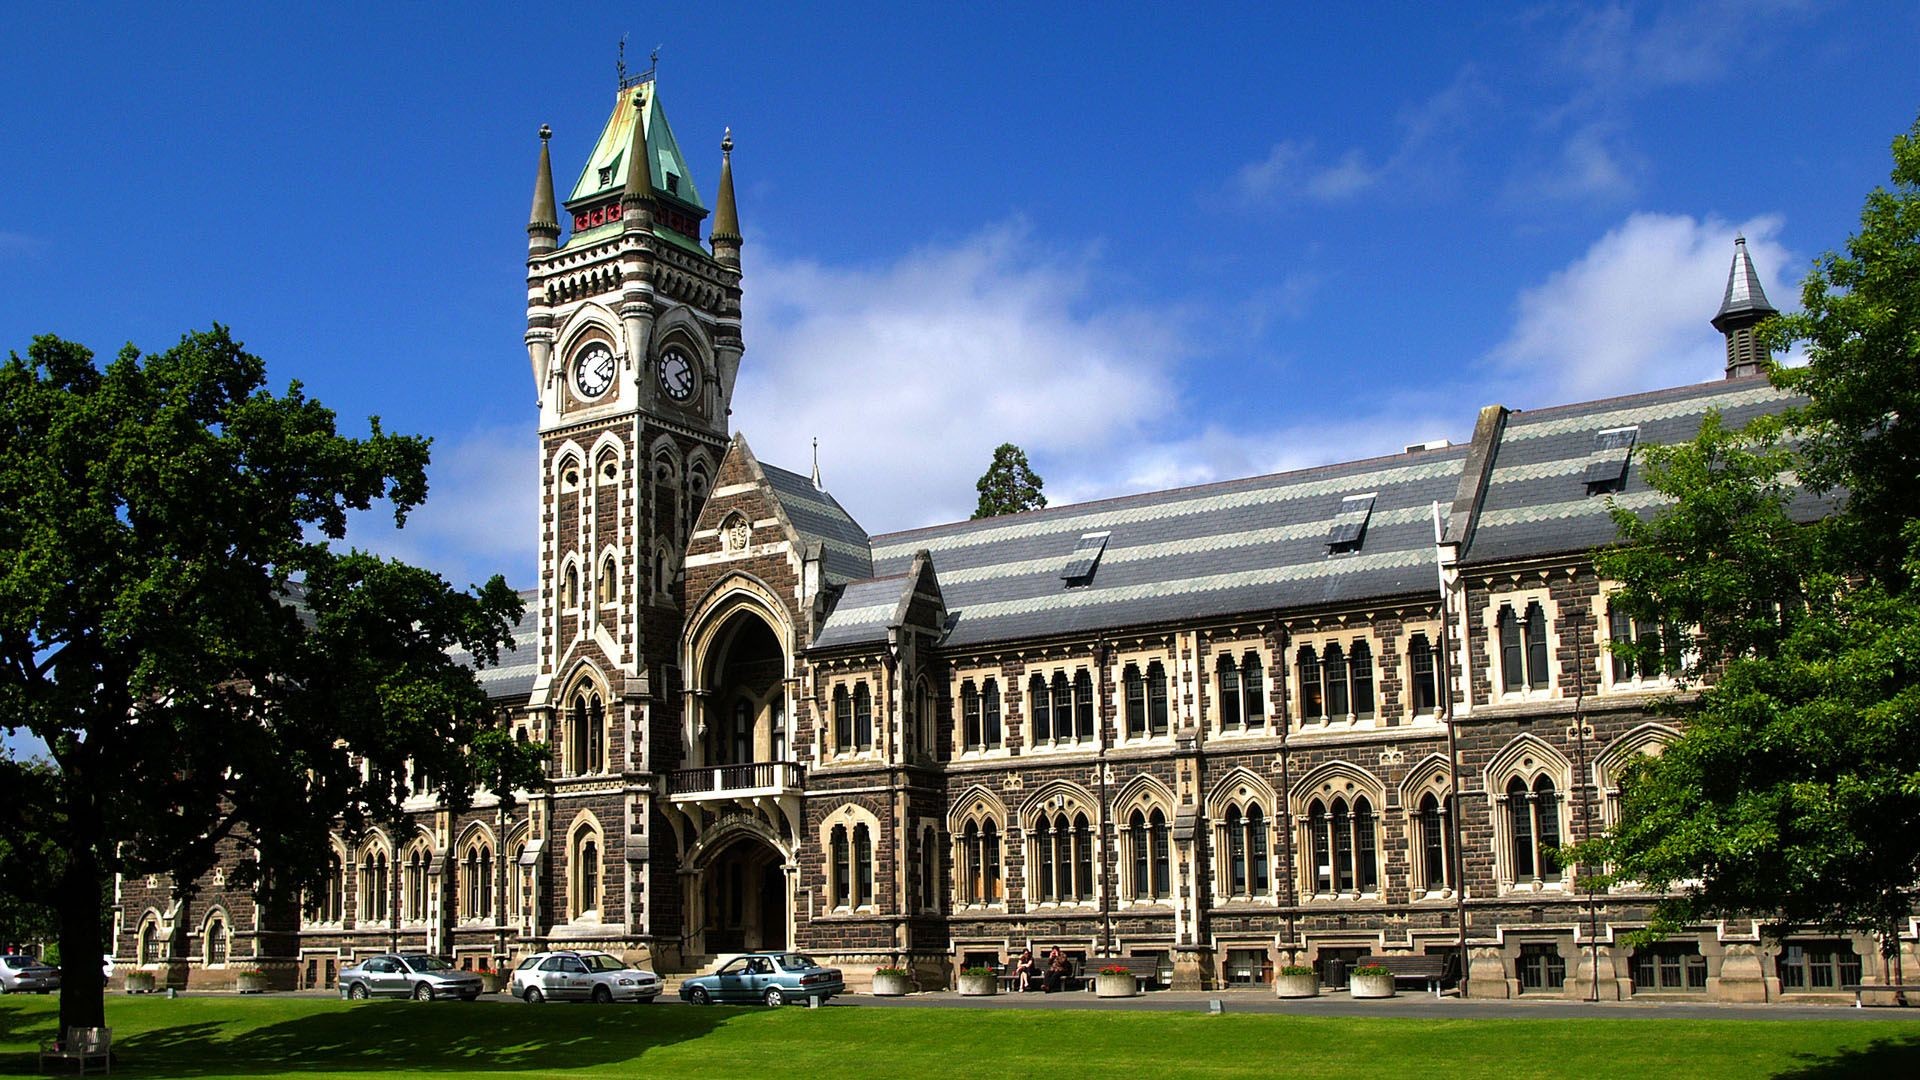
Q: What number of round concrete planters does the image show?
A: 8